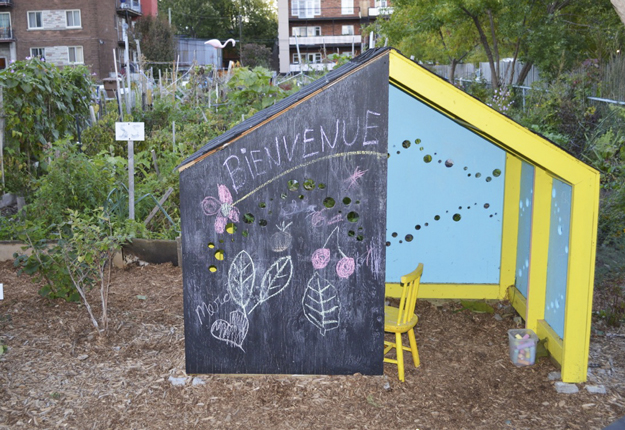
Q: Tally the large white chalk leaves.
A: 3